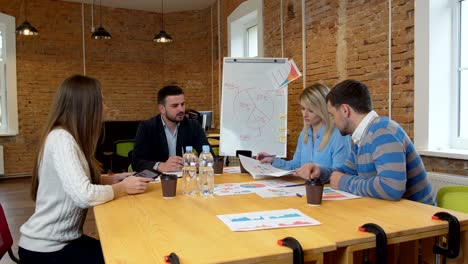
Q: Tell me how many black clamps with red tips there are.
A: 4